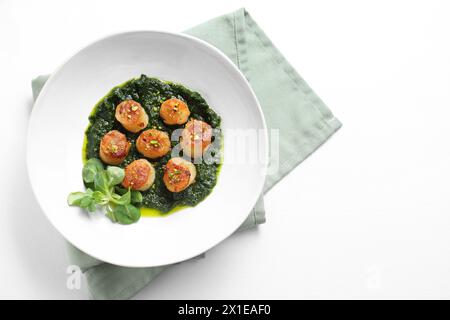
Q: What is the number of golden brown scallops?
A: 7